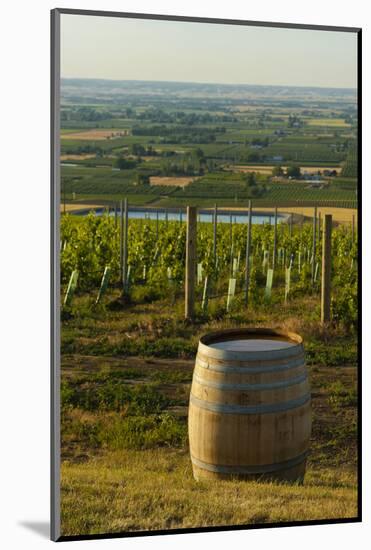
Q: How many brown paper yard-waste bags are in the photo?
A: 0